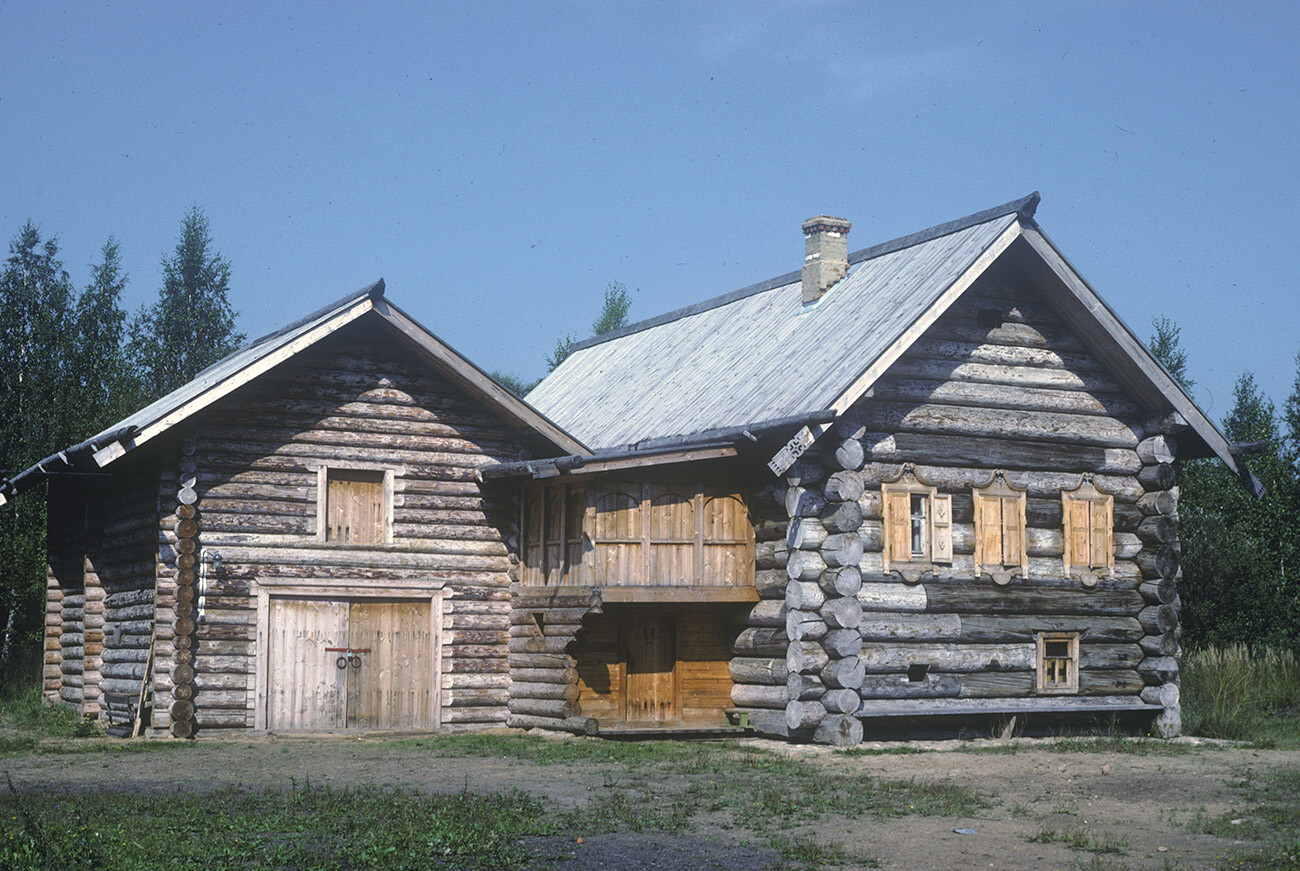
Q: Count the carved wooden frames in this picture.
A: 3